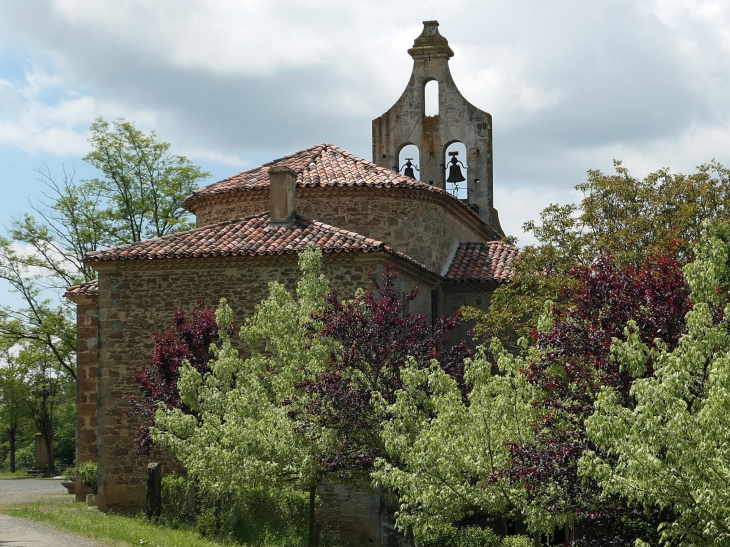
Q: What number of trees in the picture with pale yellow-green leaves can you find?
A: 3